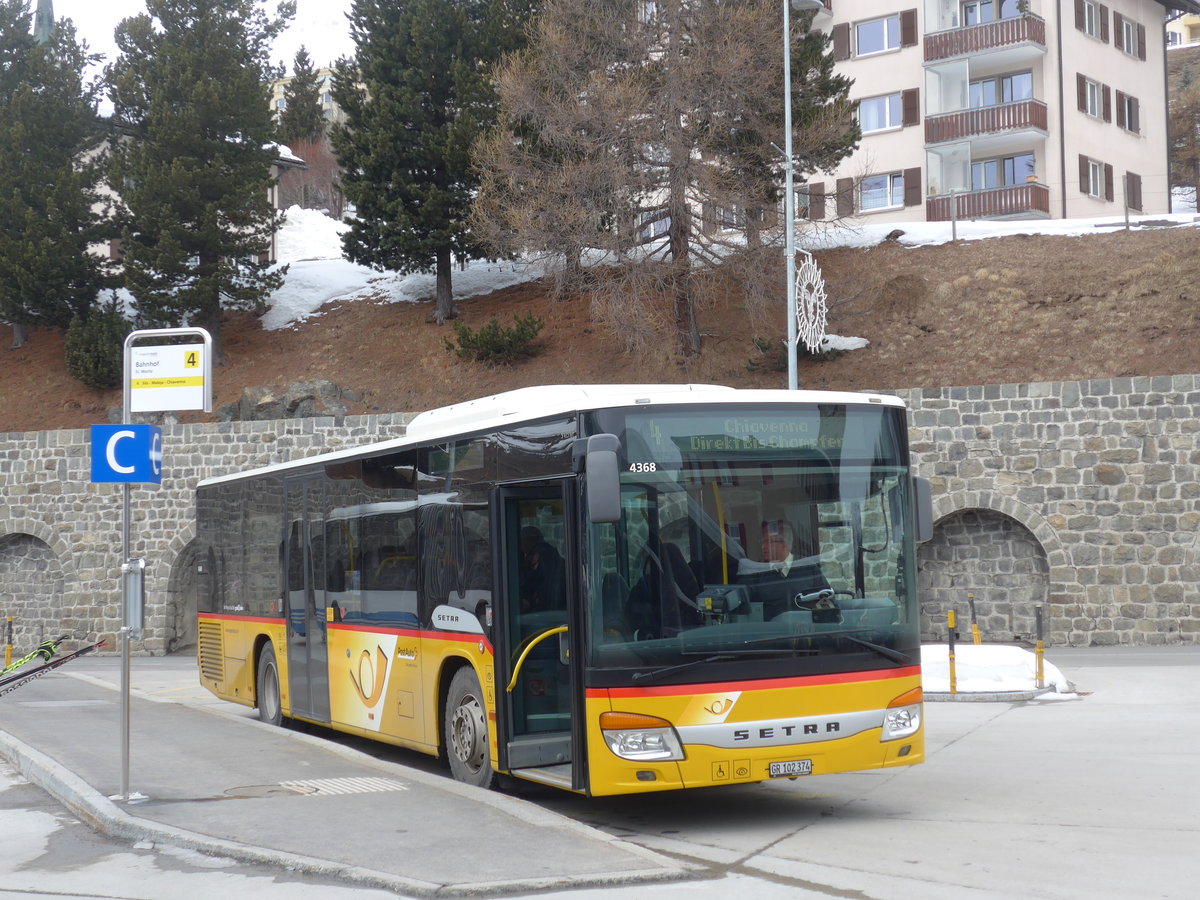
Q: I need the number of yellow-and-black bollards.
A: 4